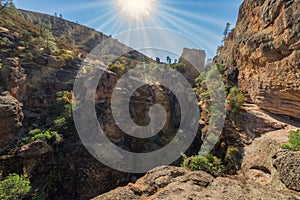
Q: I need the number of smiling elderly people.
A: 0